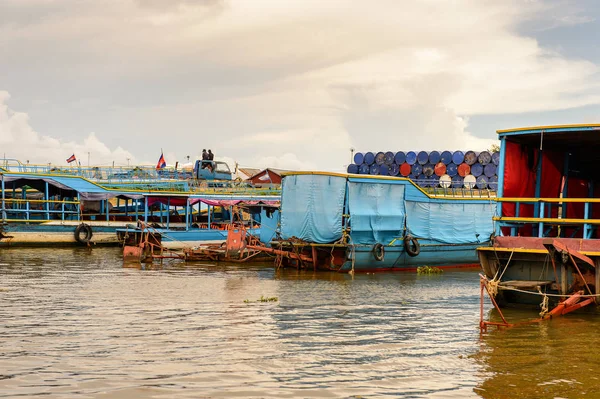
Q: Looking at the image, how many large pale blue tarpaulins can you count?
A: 3